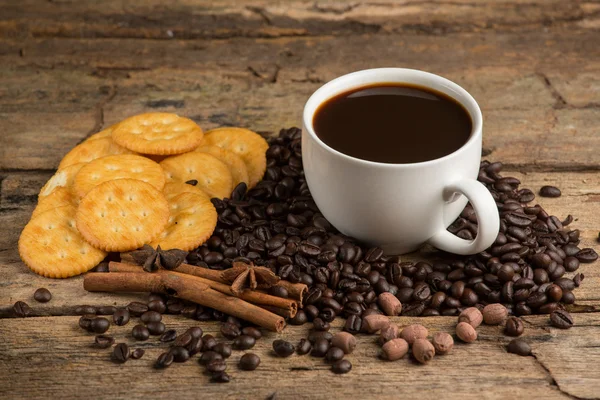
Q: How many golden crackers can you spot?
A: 13